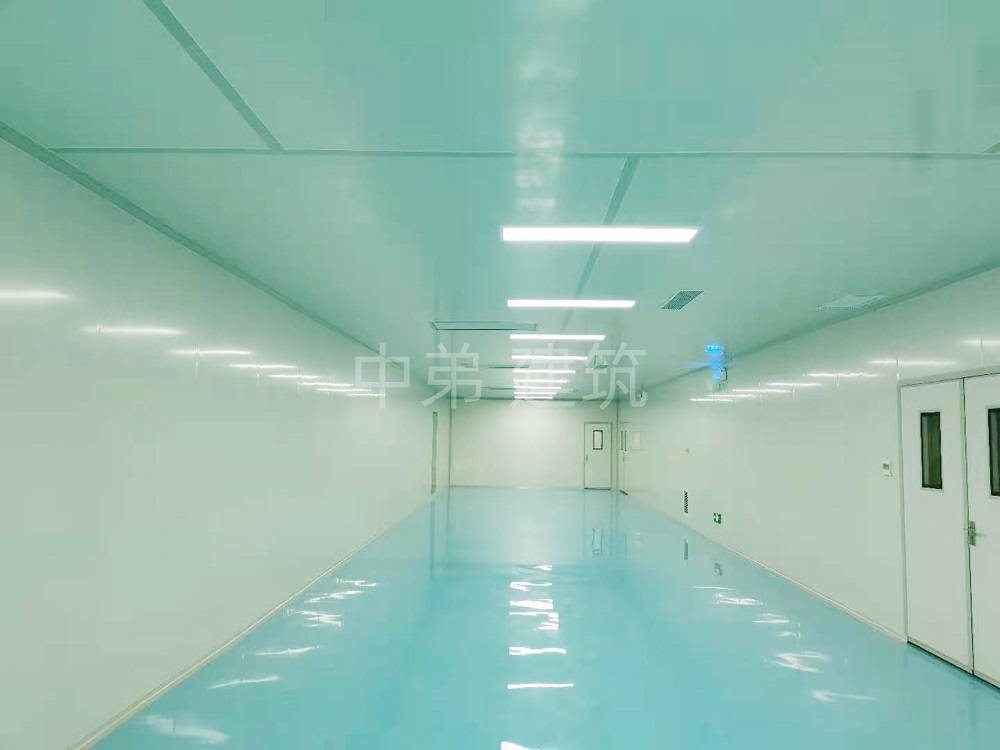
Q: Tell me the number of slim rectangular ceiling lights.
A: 9